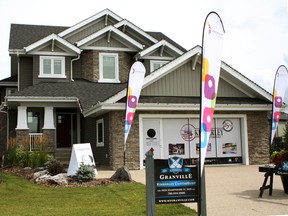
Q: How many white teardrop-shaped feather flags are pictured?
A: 3